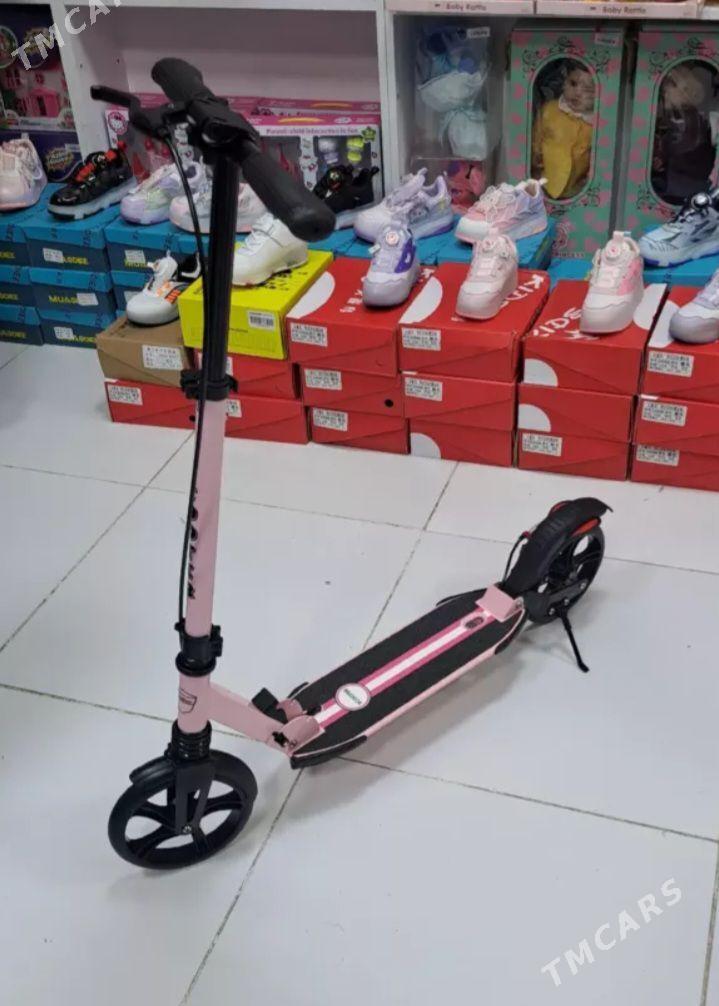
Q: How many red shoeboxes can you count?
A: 15